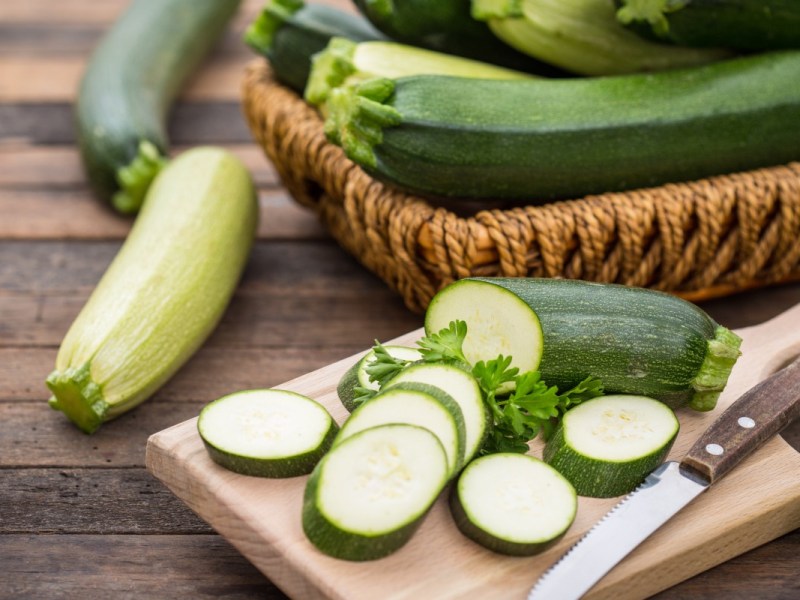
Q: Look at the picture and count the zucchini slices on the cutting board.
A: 7